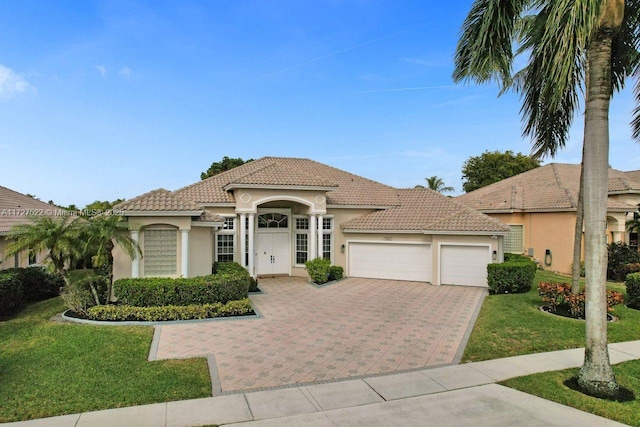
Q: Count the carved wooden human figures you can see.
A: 0